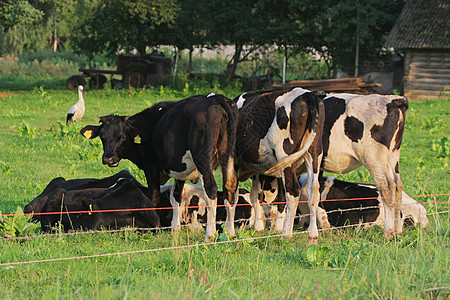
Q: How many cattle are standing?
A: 3